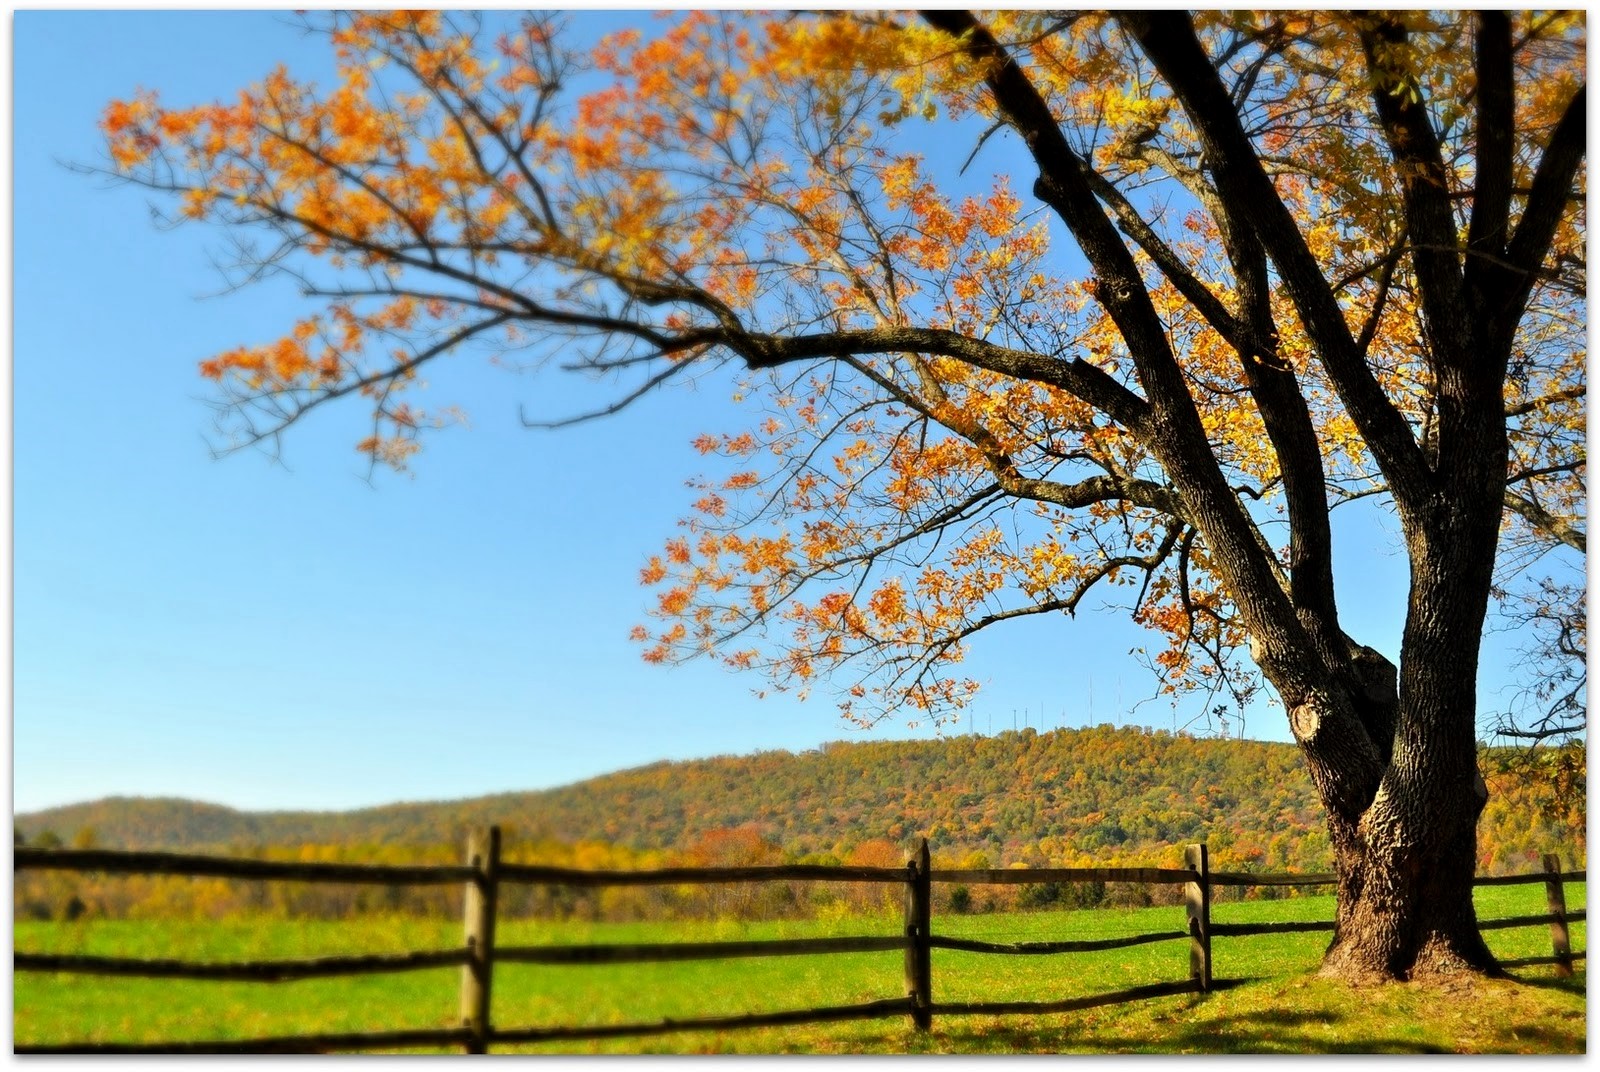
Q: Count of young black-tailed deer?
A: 0